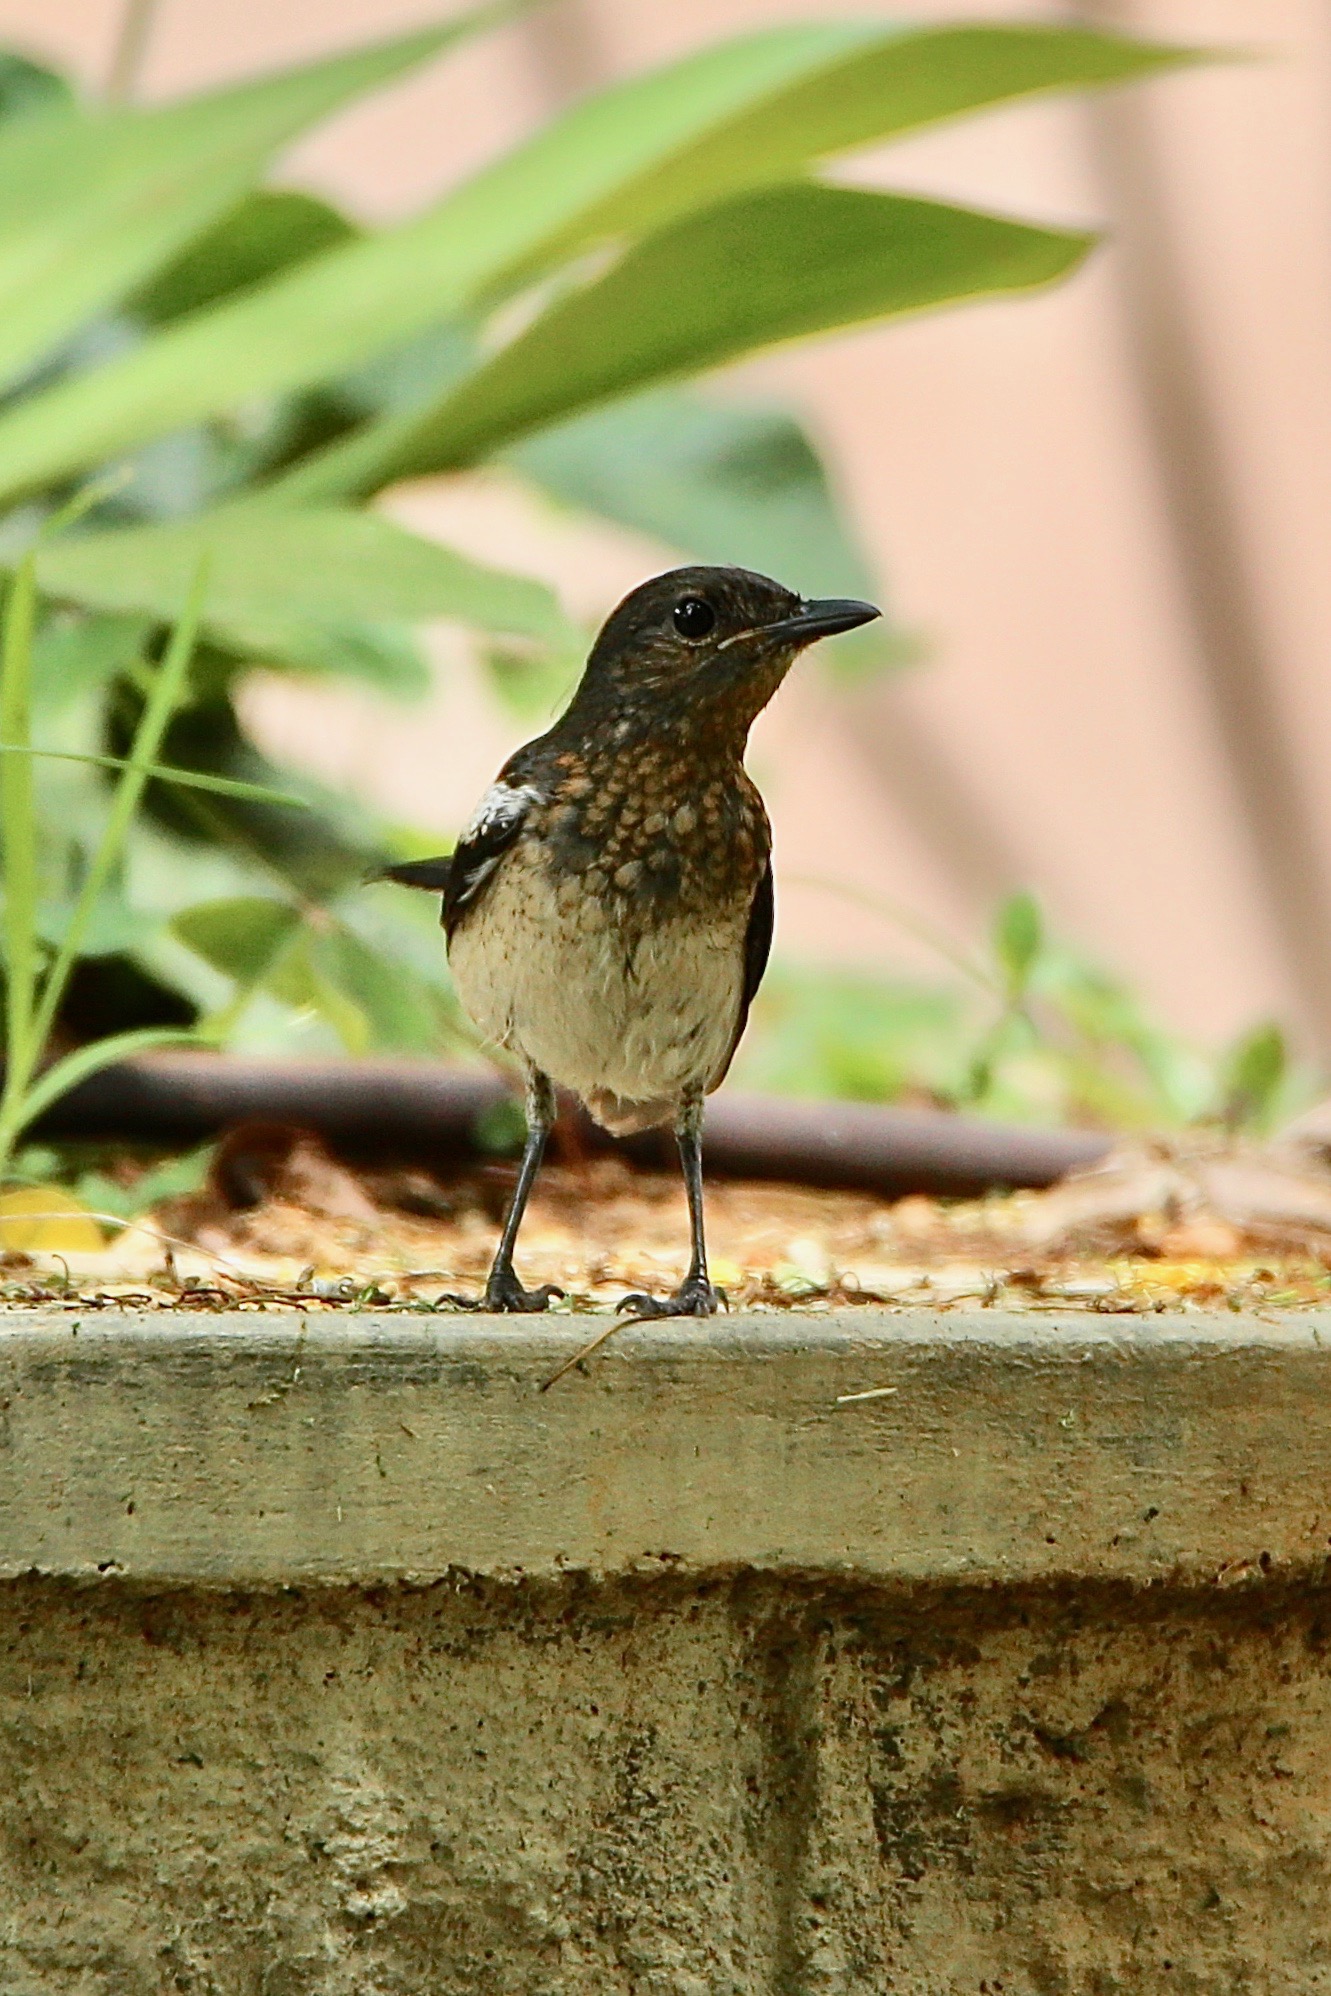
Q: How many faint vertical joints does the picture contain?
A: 1